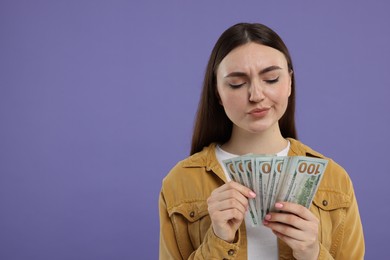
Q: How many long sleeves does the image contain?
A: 2